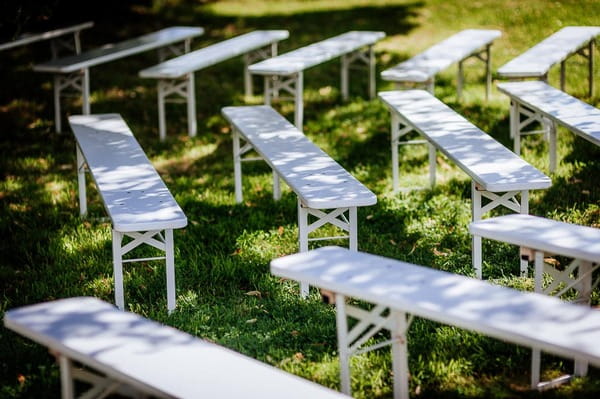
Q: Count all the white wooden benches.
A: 13